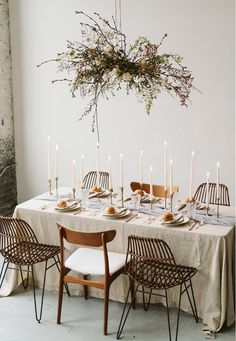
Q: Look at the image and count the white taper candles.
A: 14